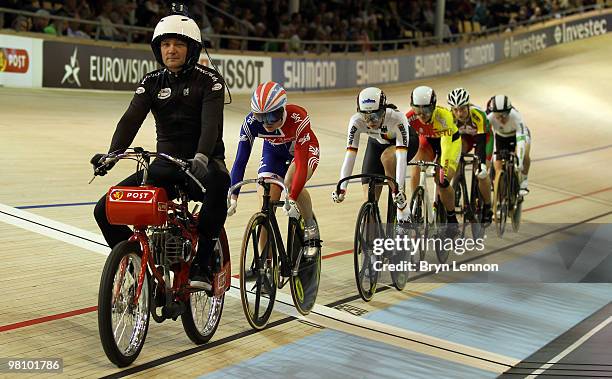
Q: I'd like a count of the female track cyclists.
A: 5